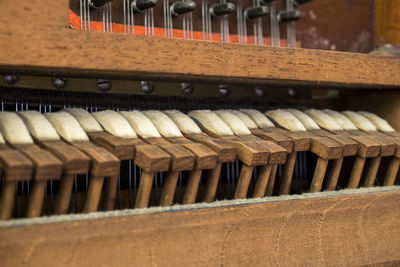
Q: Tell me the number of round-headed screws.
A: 8